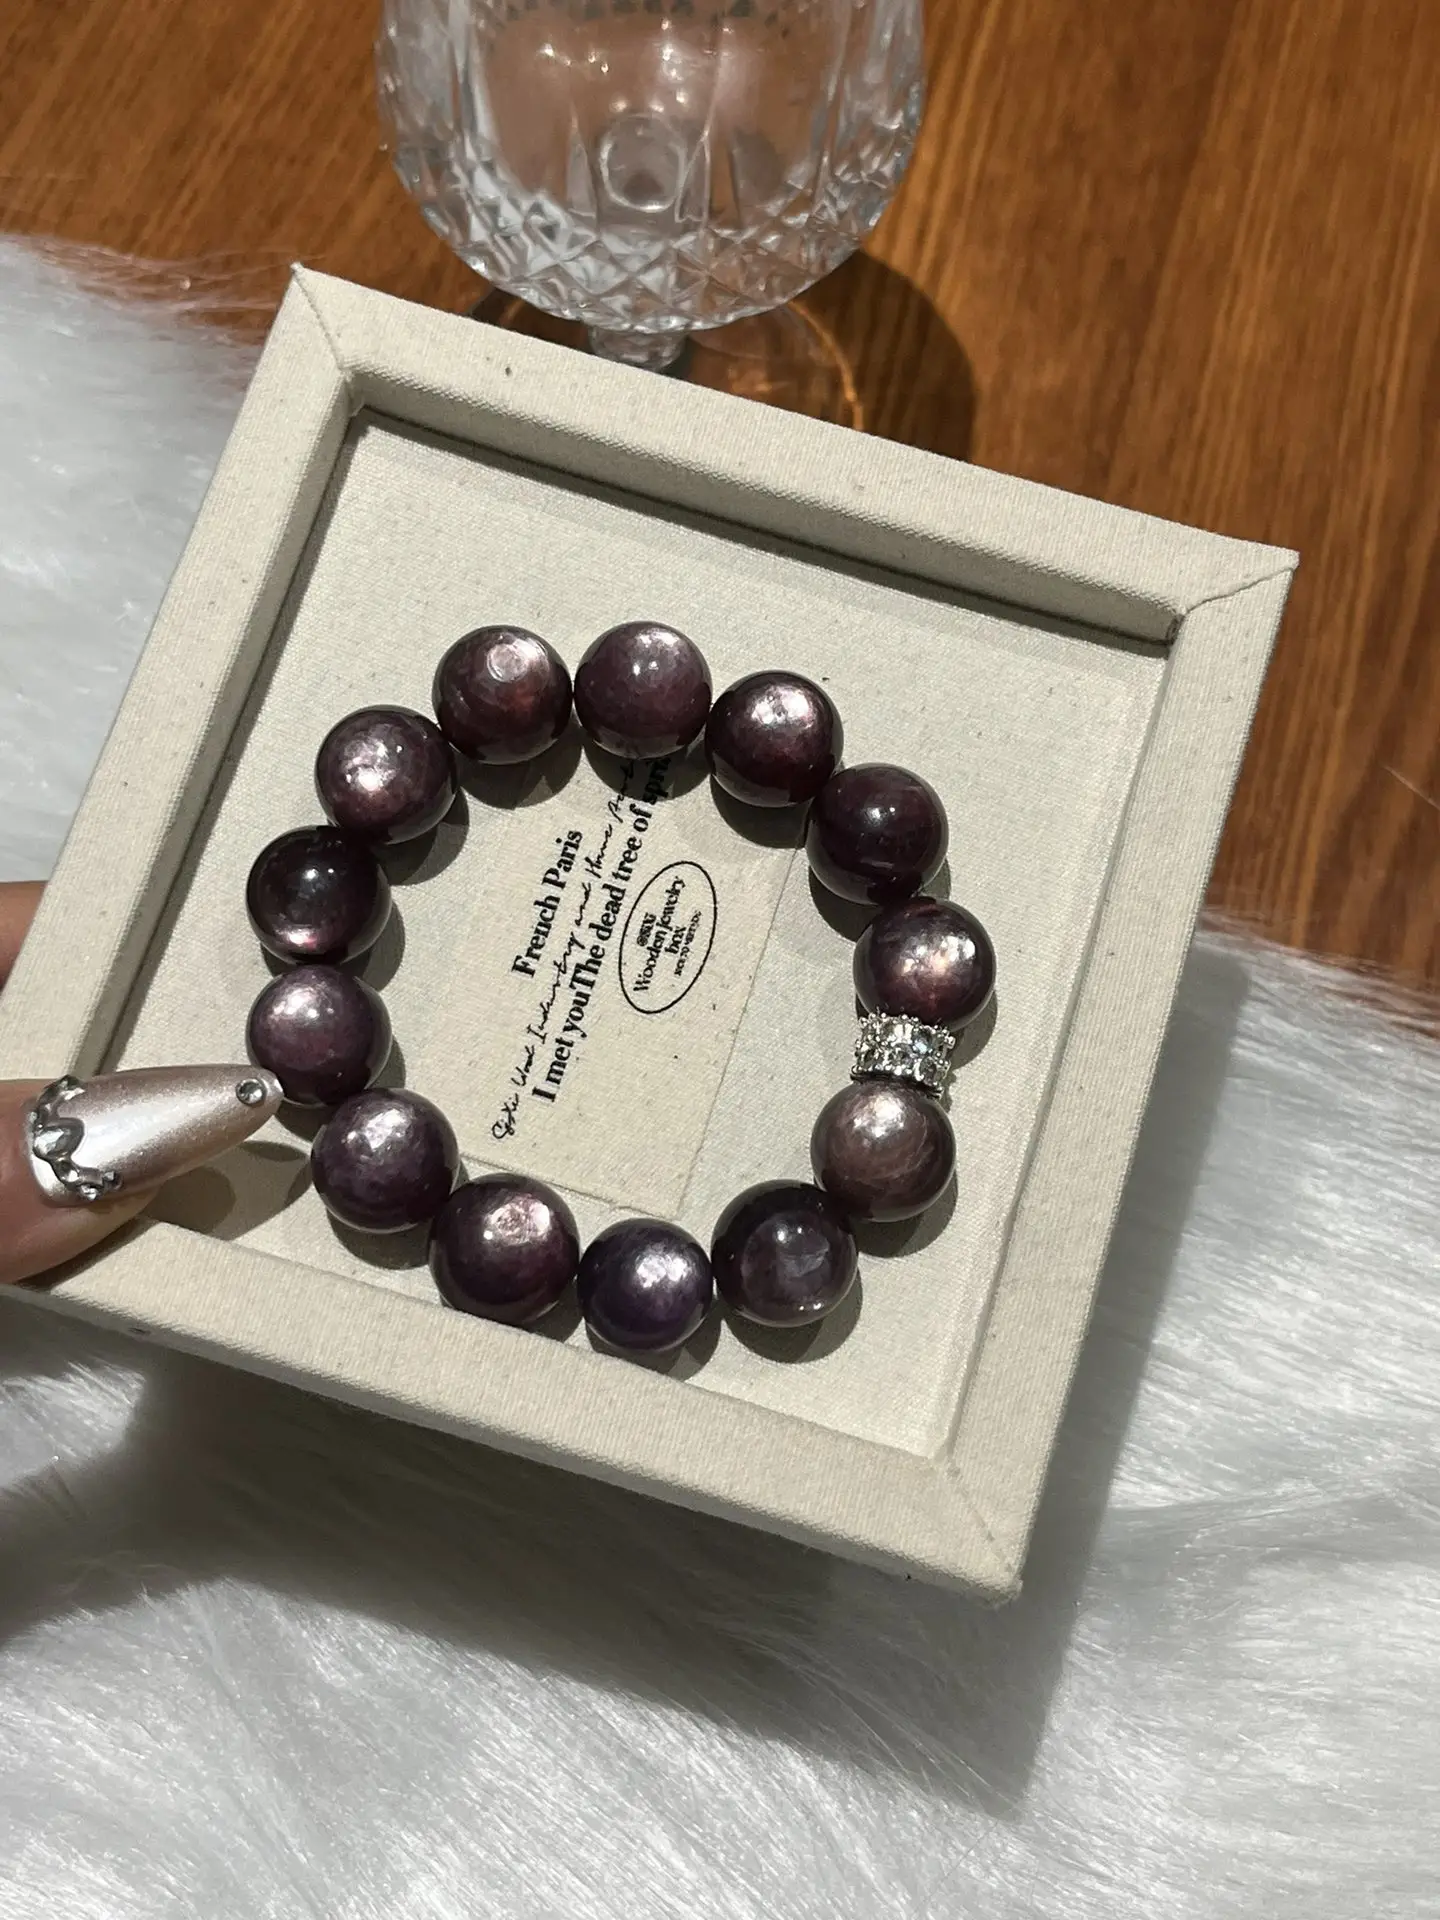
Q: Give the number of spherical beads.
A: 13